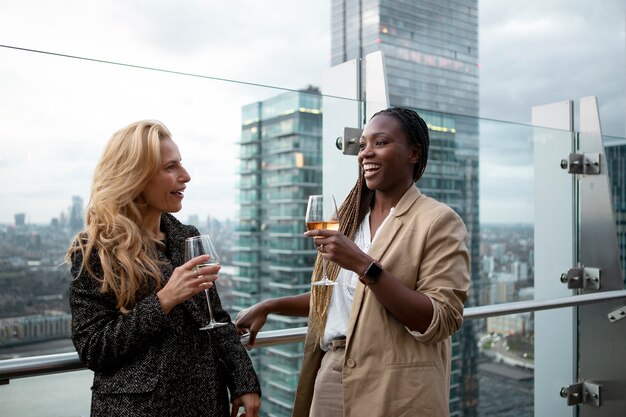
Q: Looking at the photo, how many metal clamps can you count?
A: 4